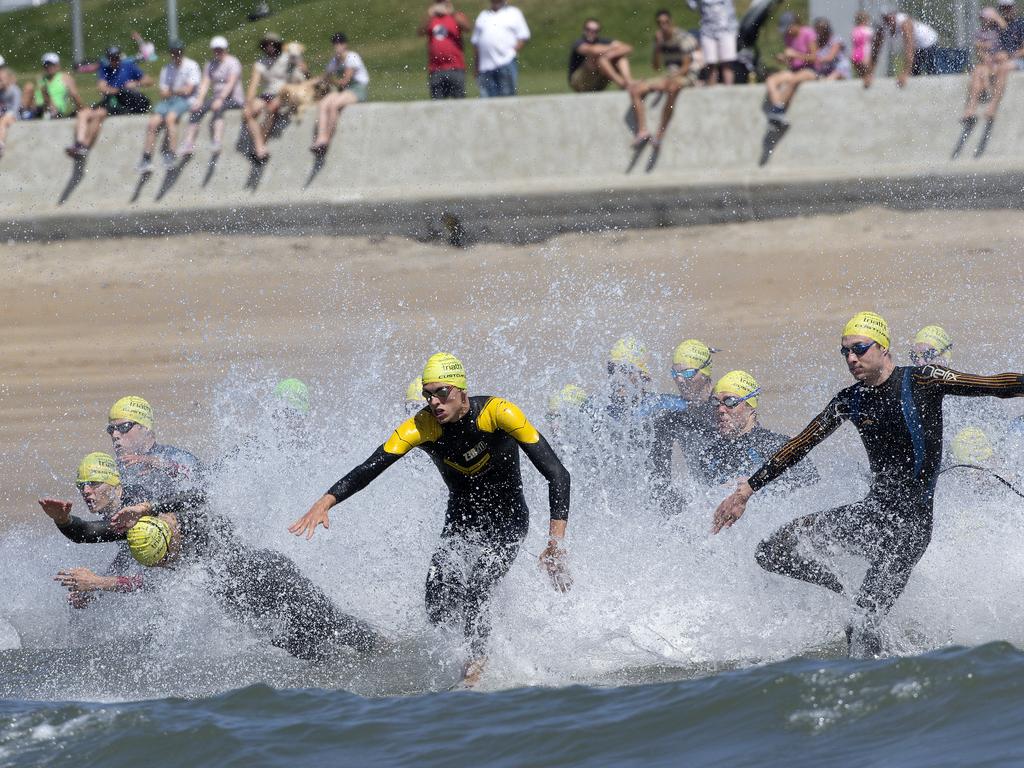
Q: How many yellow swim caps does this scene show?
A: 12